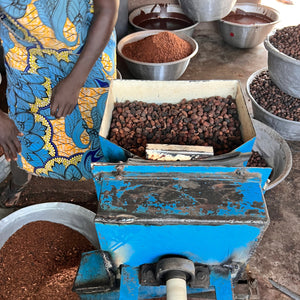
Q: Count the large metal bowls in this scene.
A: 8